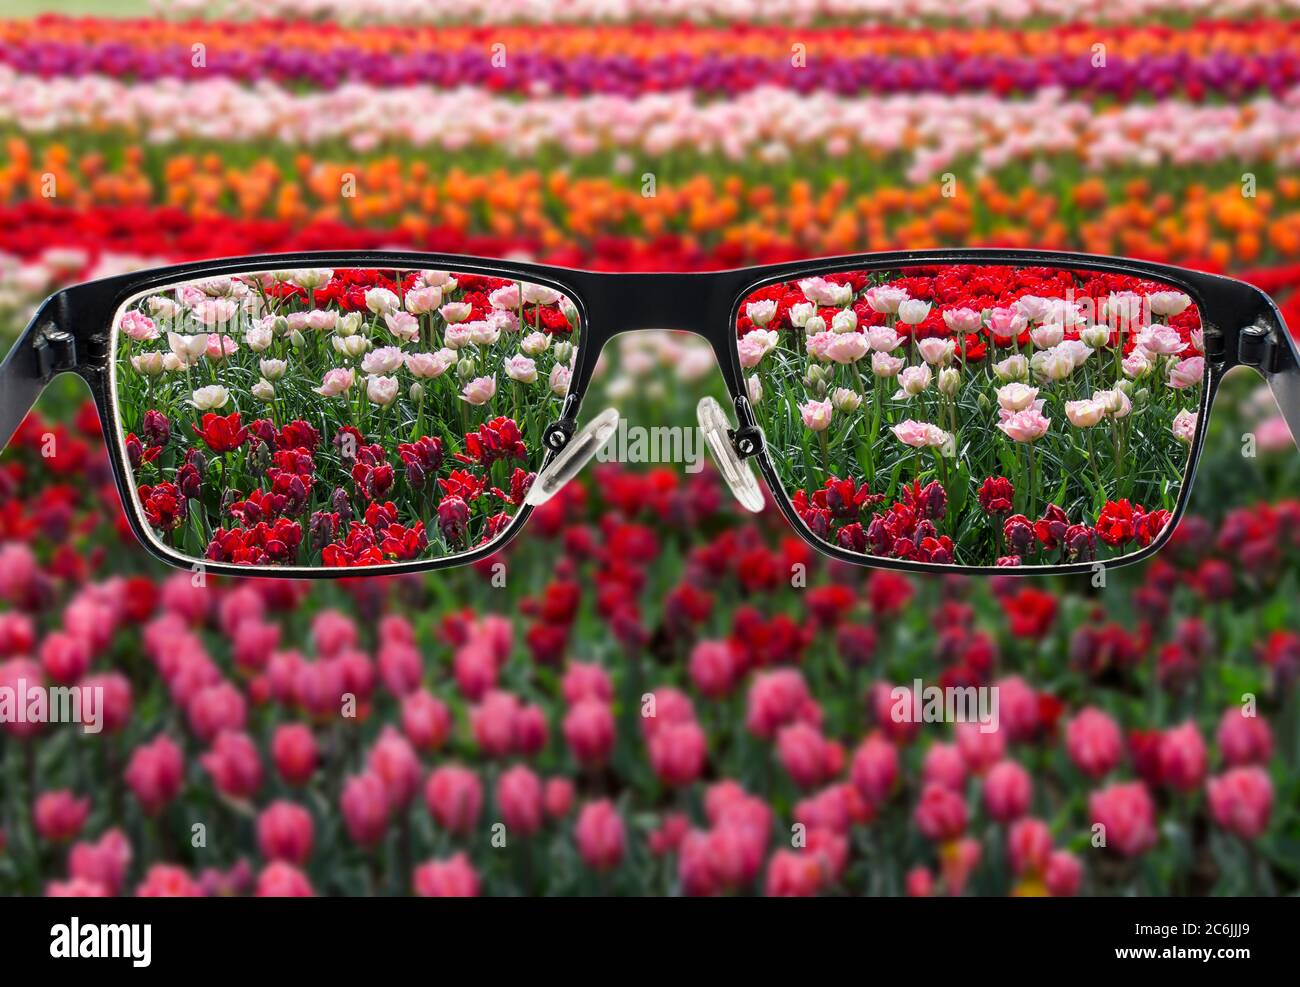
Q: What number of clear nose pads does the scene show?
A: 2